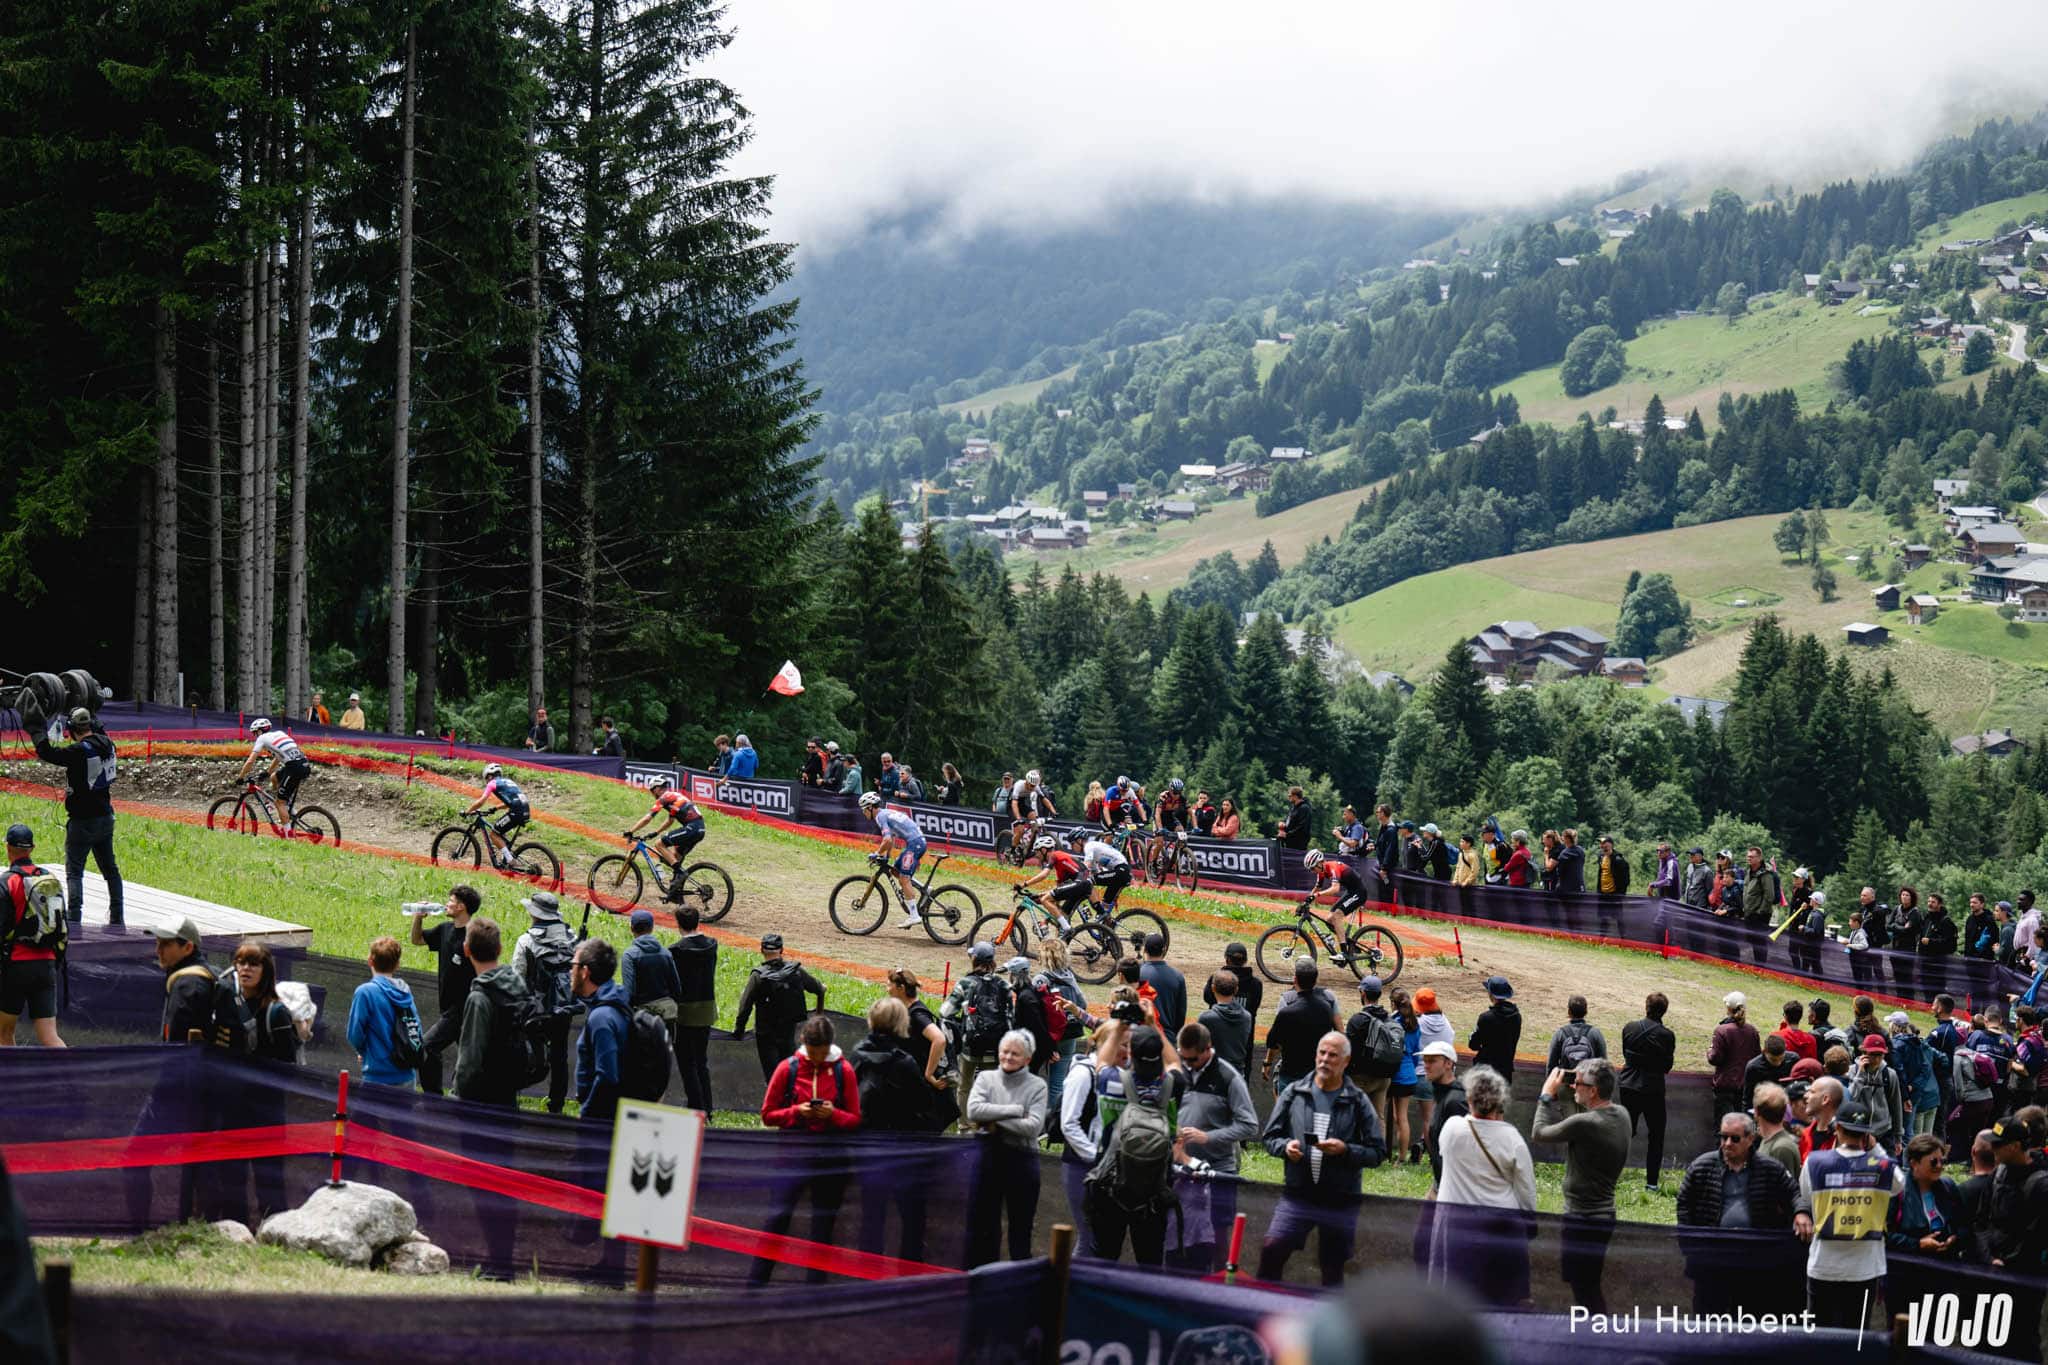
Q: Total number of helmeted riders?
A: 10